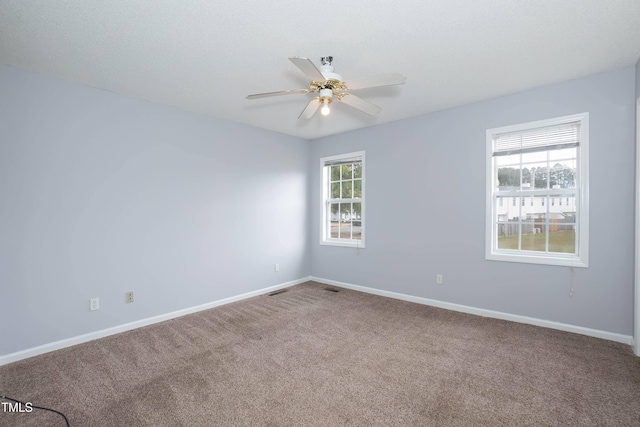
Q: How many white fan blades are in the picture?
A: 5